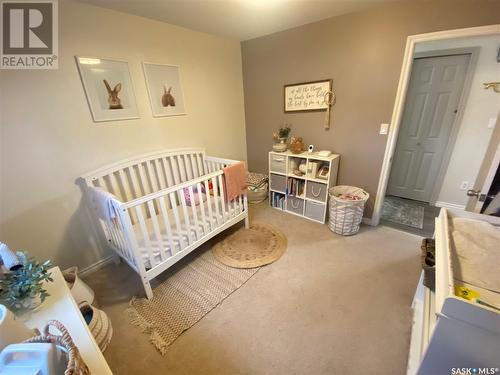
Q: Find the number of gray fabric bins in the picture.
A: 5